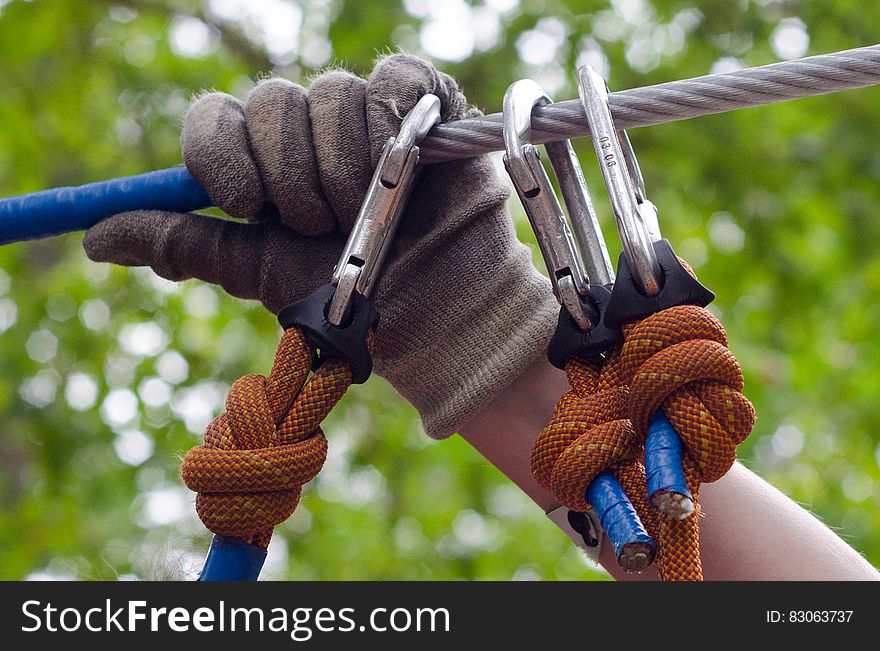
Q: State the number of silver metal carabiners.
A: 3